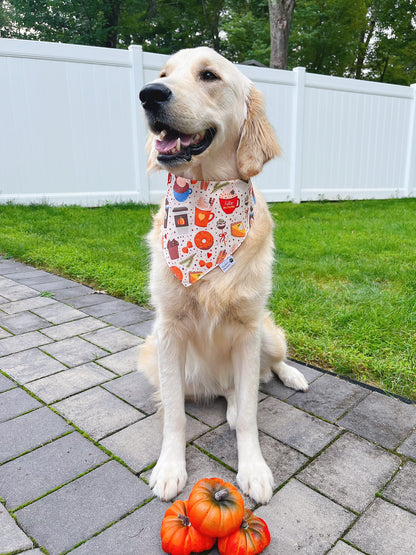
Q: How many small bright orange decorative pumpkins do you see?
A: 3